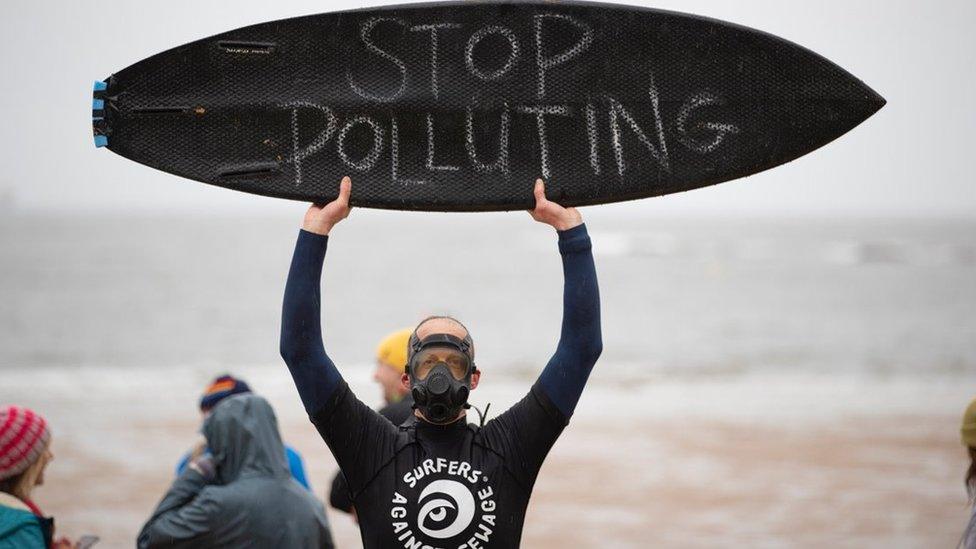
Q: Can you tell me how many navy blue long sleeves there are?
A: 2